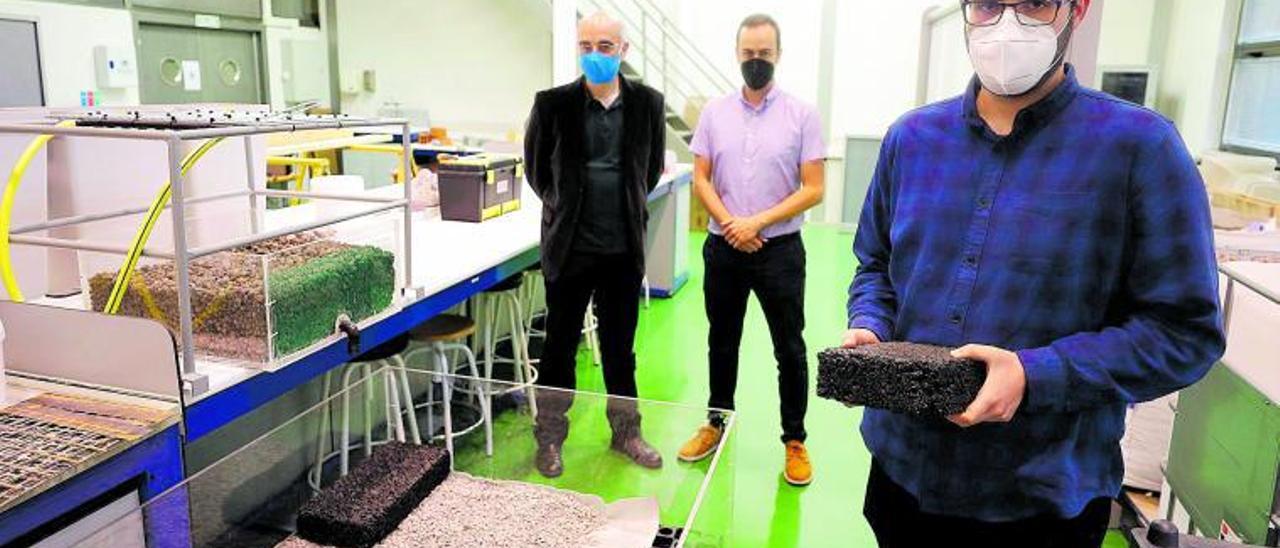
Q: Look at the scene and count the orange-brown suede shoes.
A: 2